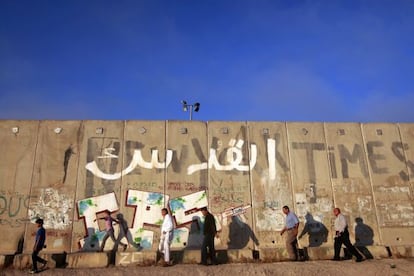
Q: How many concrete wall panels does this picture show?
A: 11